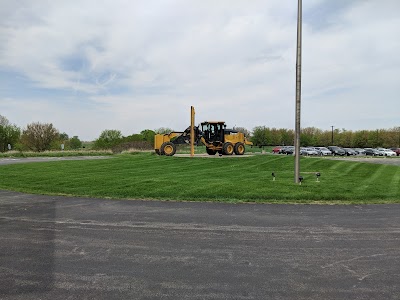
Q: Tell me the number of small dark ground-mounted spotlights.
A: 3